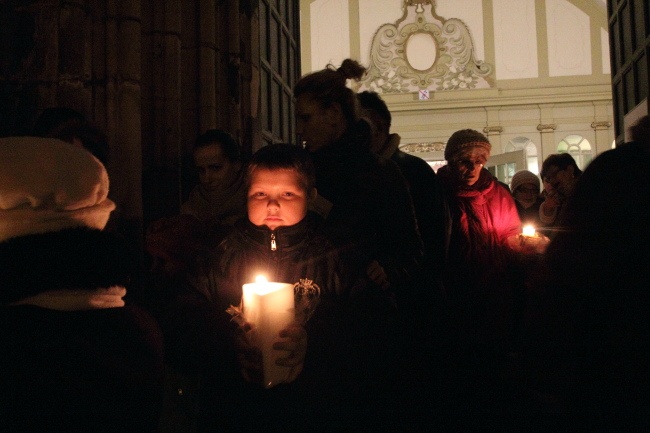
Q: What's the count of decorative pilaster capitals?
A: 3